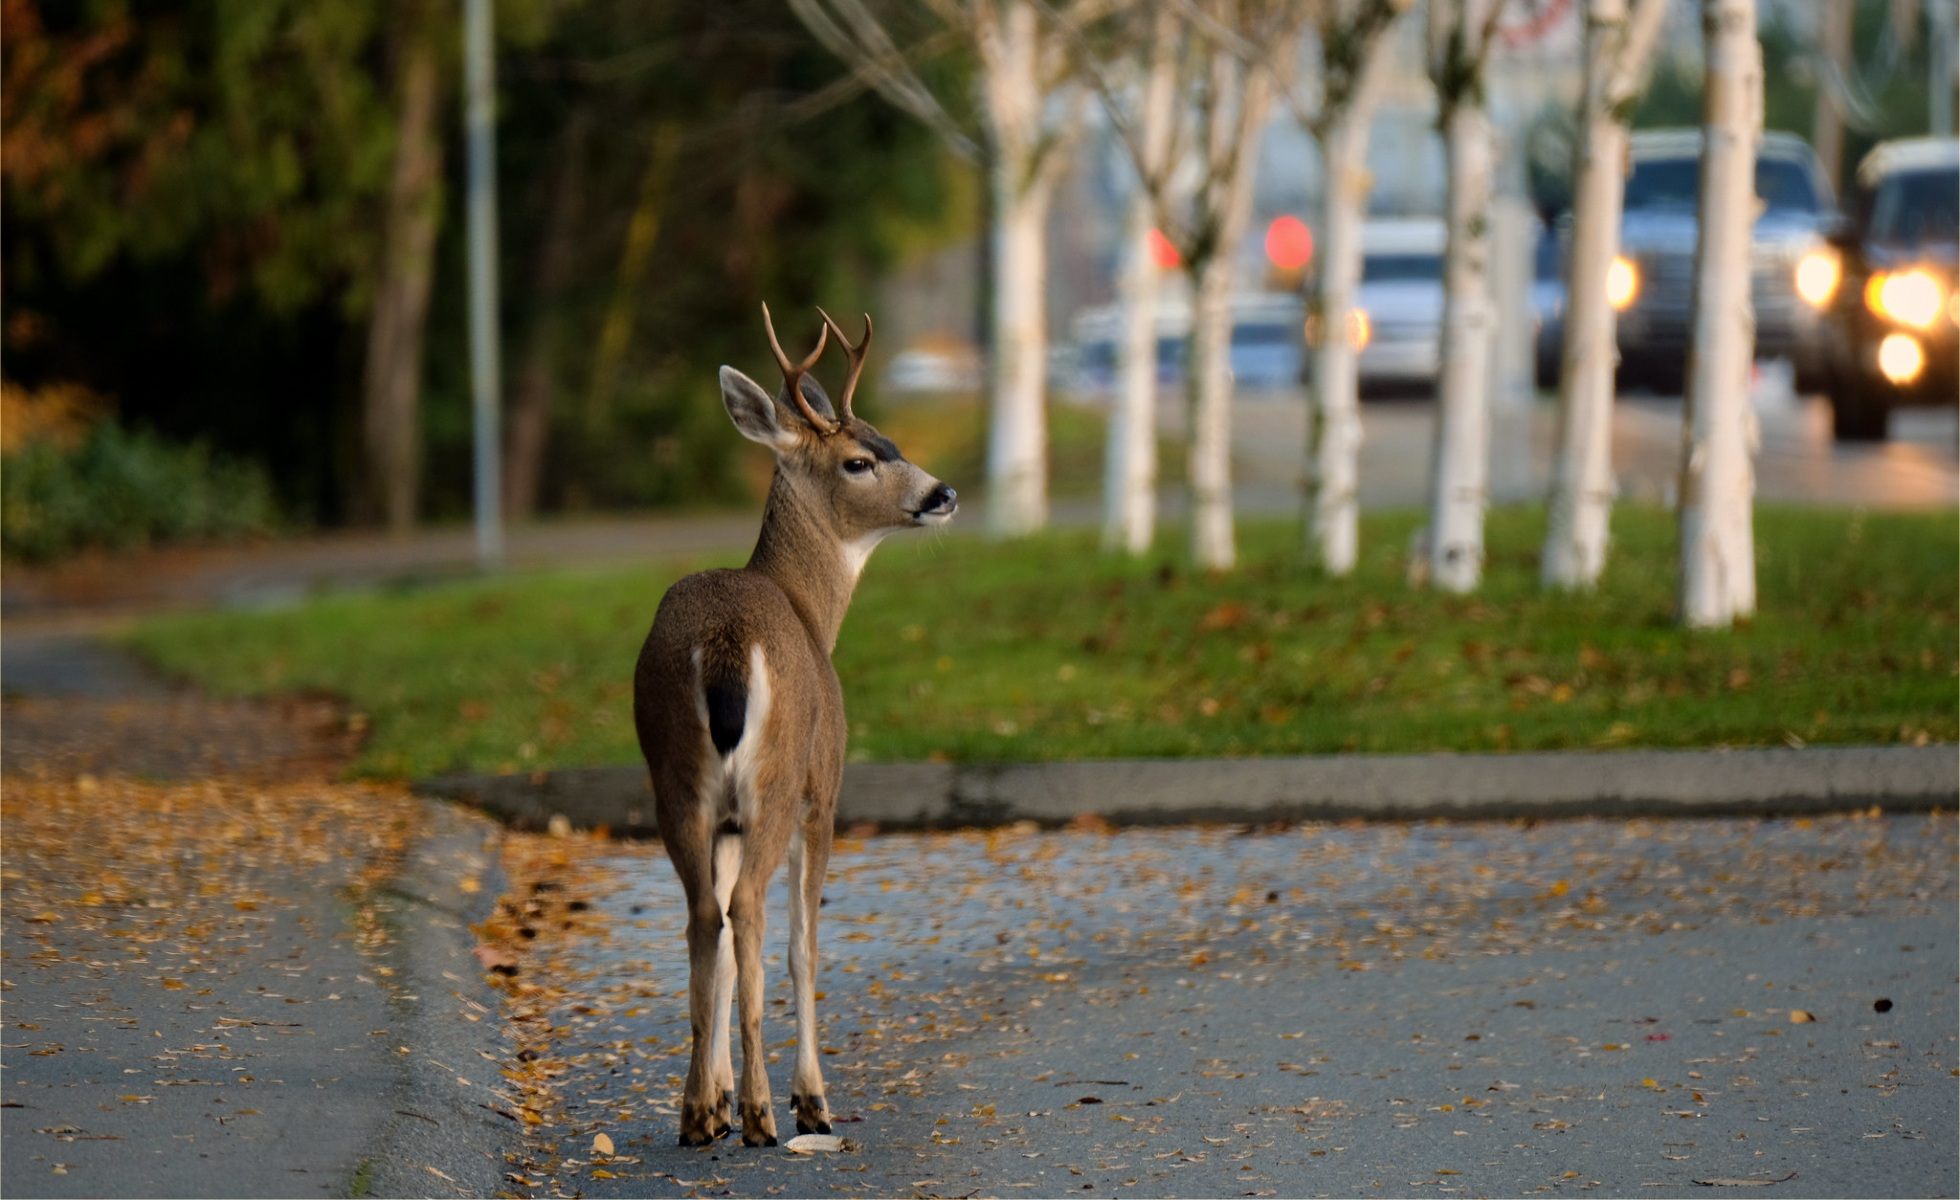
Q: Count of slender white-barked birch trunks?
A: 7